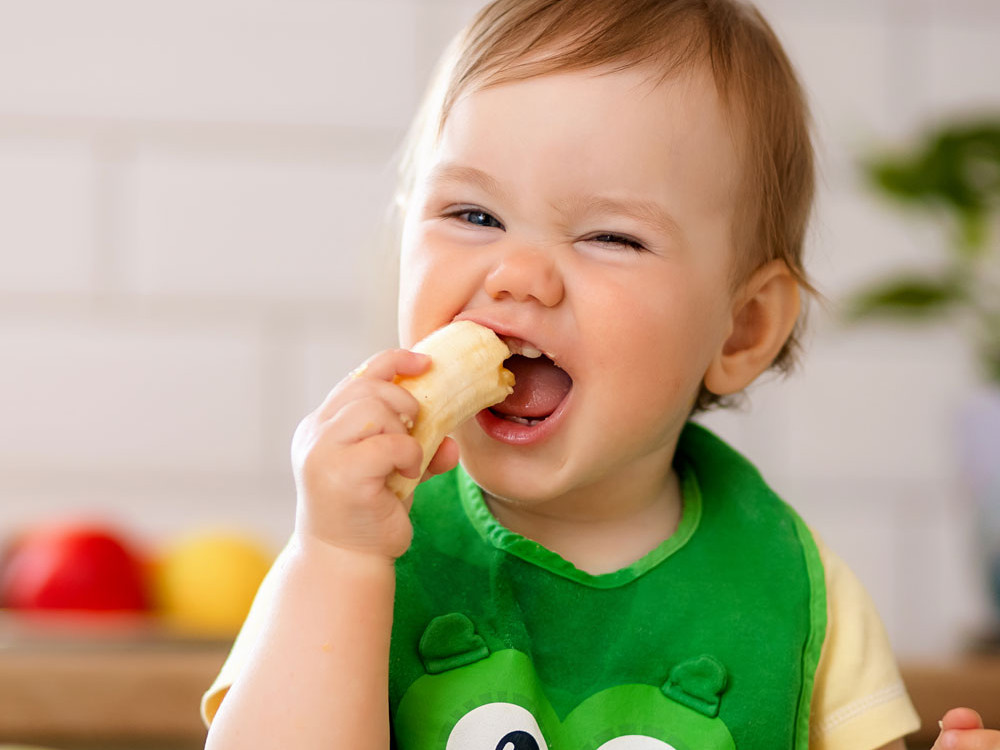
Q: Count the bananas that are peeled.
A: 1